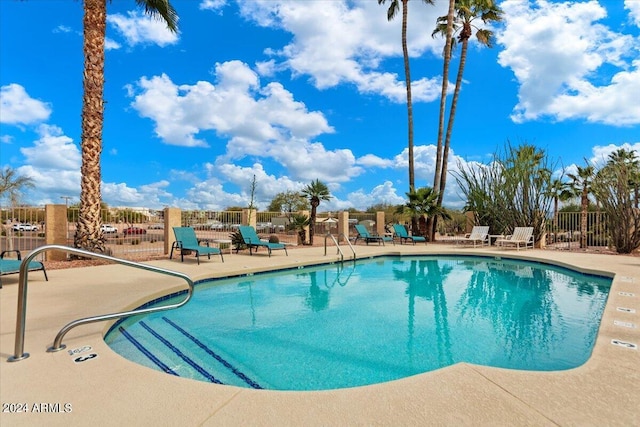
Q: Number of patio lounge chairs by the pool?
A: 7